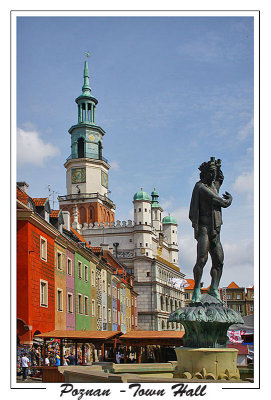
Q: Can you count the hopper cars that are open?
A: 0